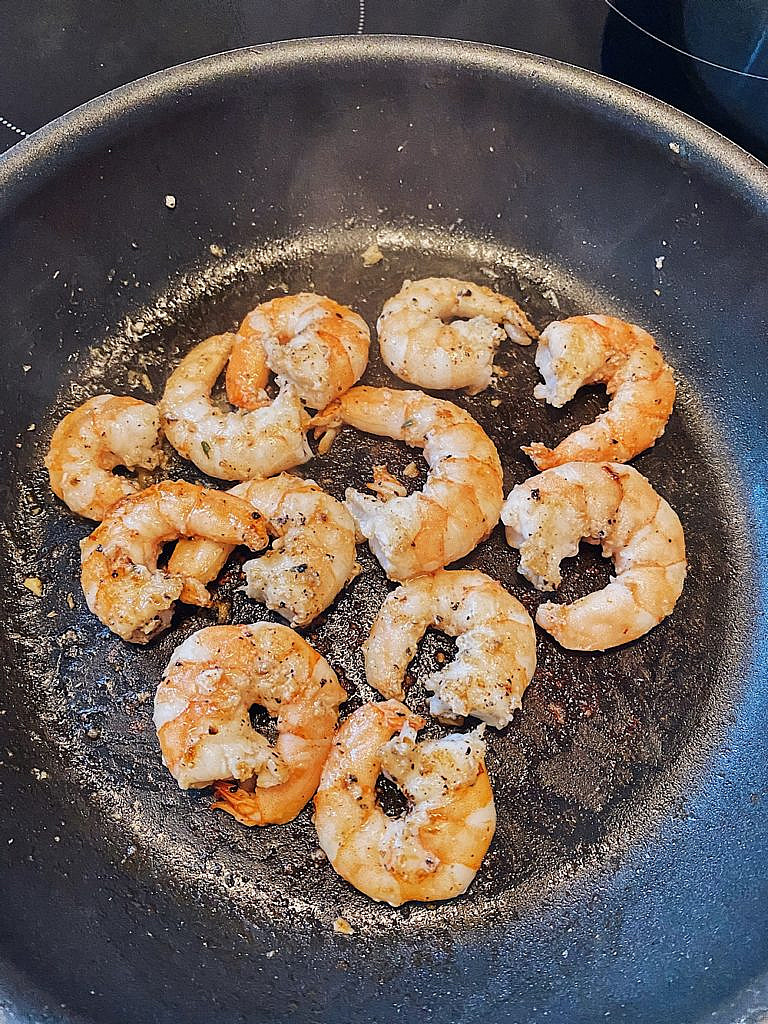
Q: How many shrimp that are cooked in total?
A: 12